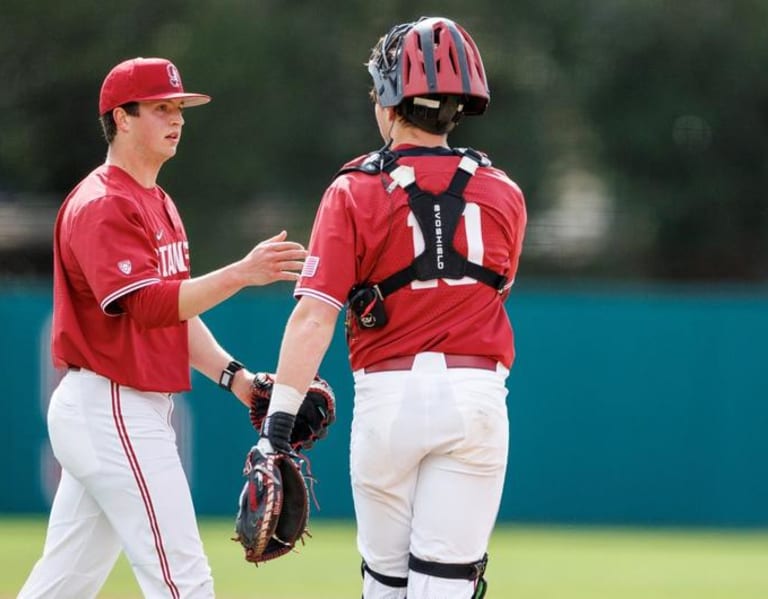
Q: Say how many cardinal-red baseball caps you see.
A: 1